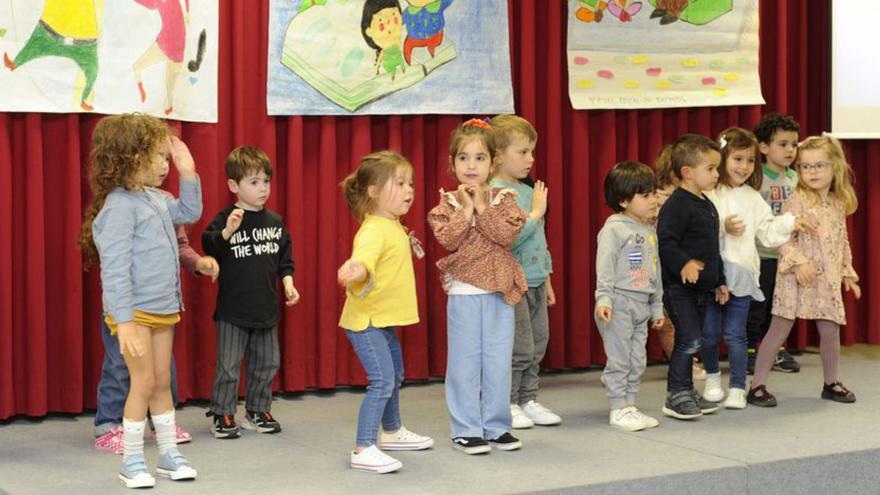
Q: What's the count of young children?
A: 12